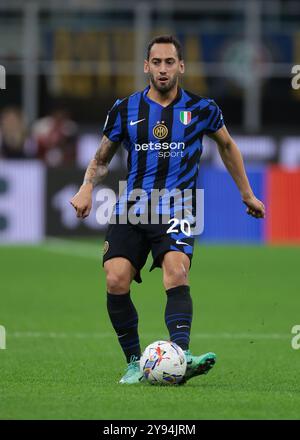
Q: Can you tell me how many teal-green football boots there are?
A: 2